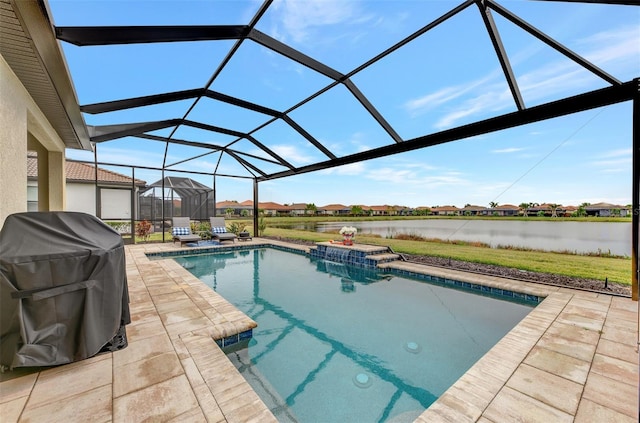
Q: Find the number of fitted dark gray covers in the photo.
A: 1